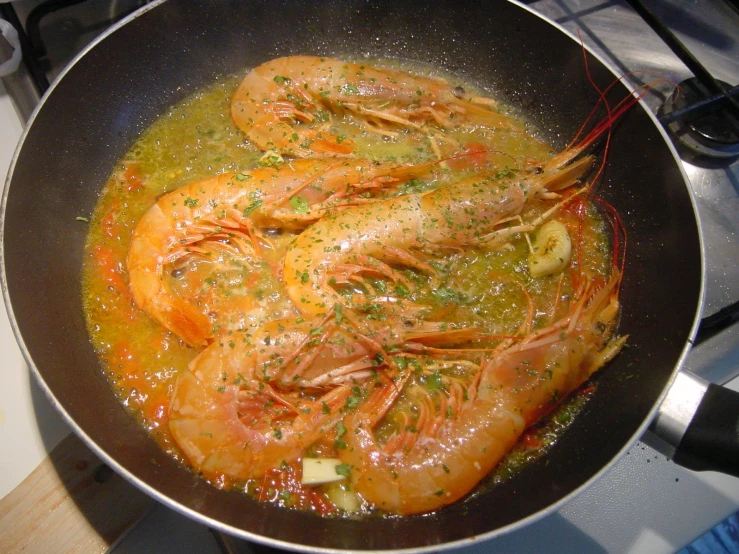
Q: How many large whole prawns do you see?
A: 5